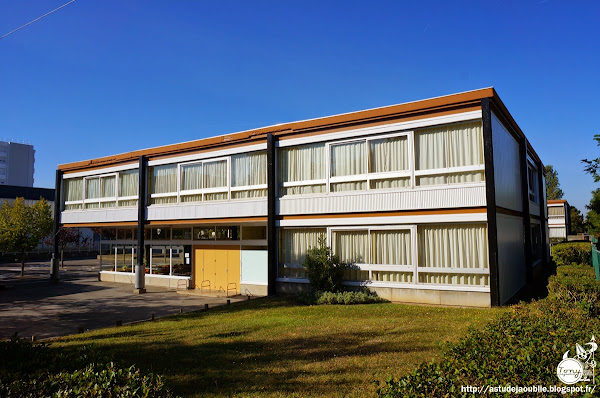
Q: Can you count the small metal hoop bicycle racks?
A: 3